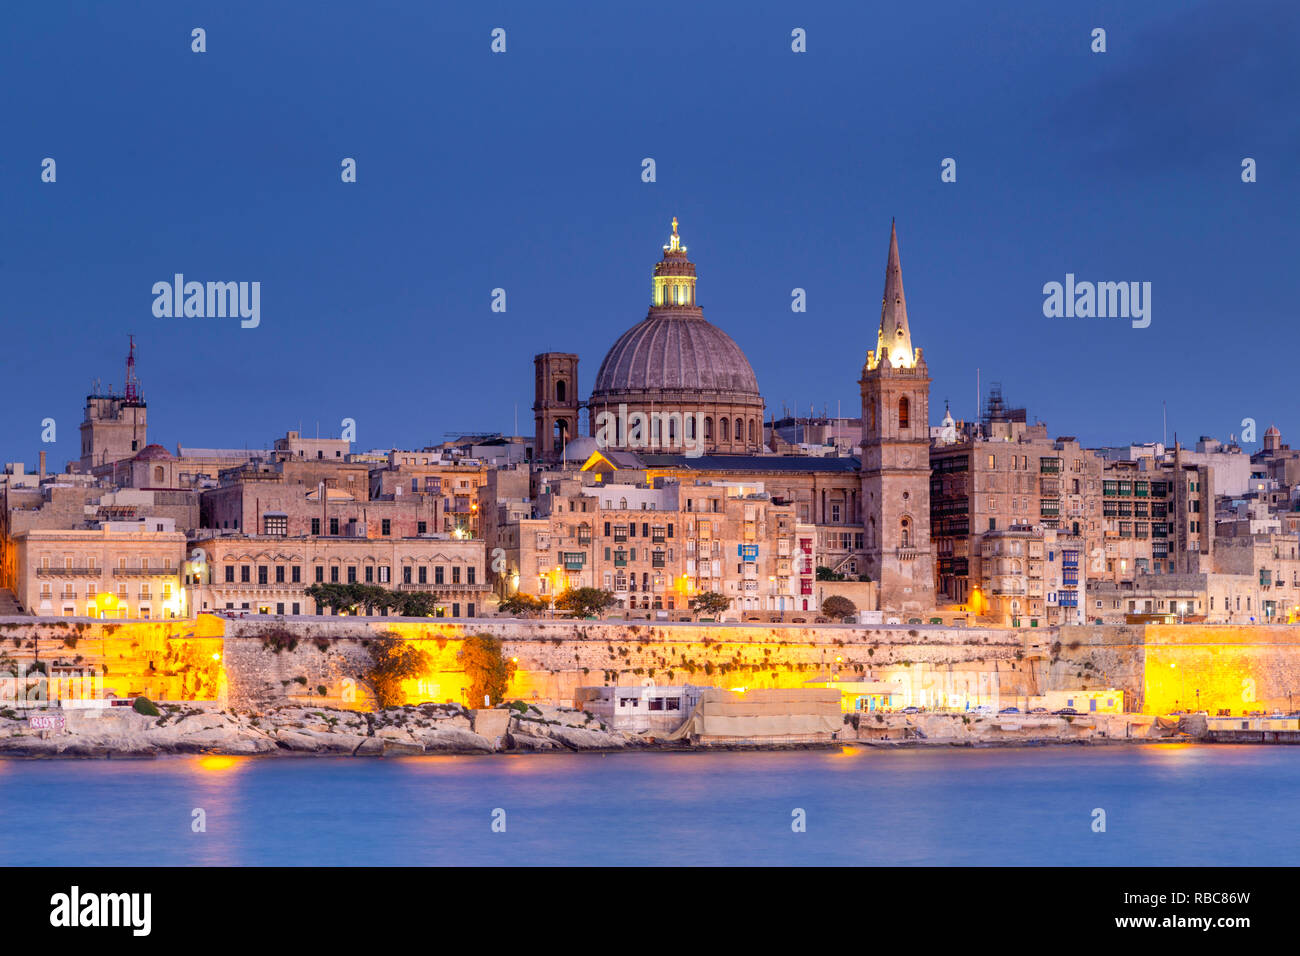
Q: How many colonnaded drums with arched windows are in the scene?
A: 1